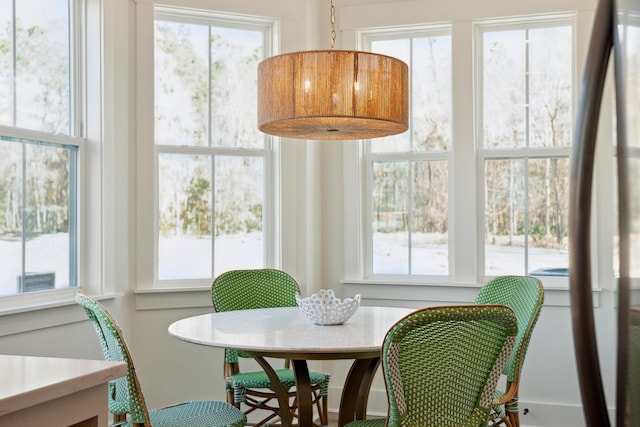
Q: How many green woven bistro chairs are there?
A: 4